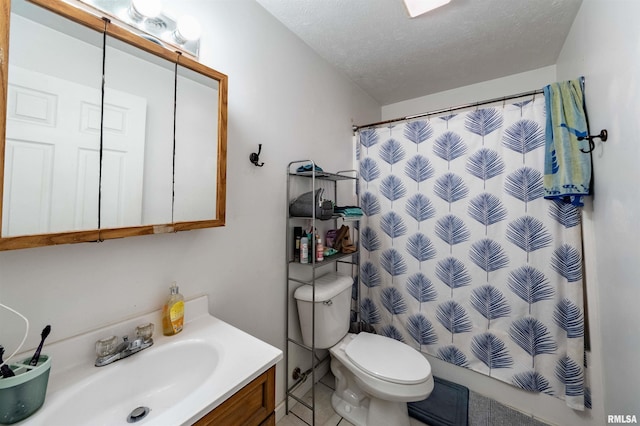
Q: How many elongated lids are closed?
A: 1